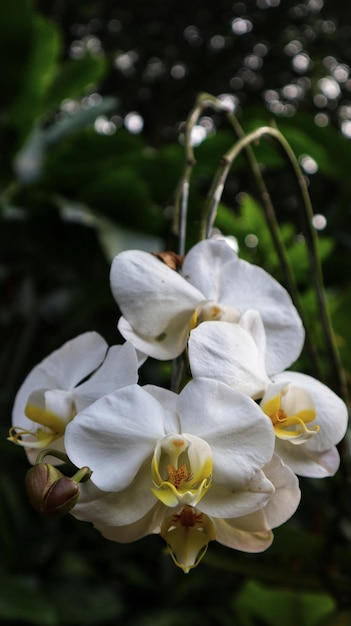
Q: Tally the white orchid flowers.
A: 5